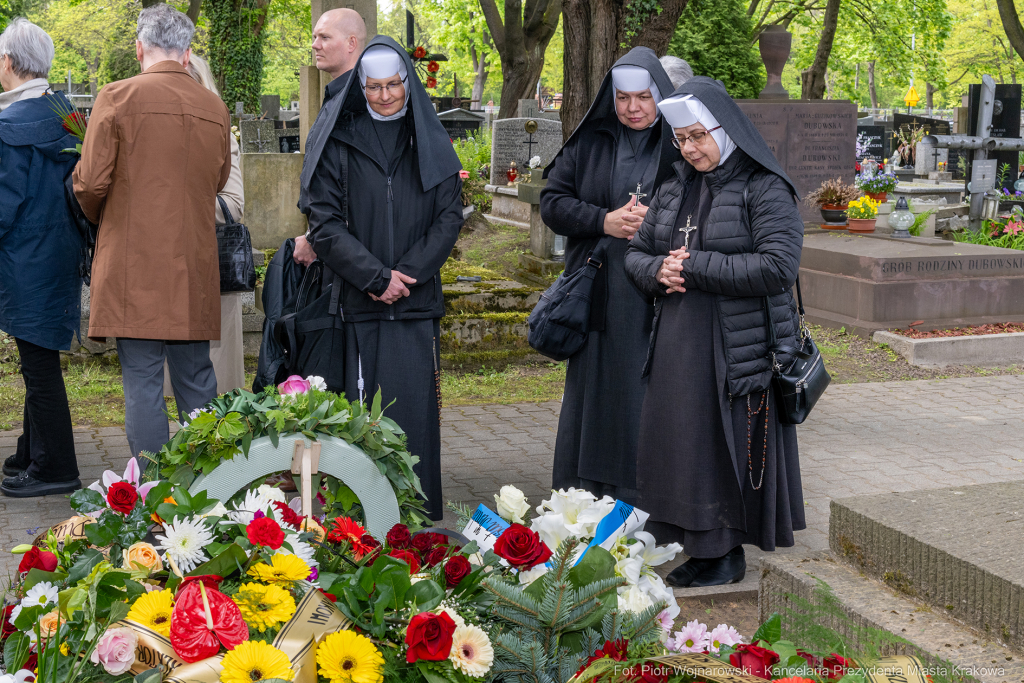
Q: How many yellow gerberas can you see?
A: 5